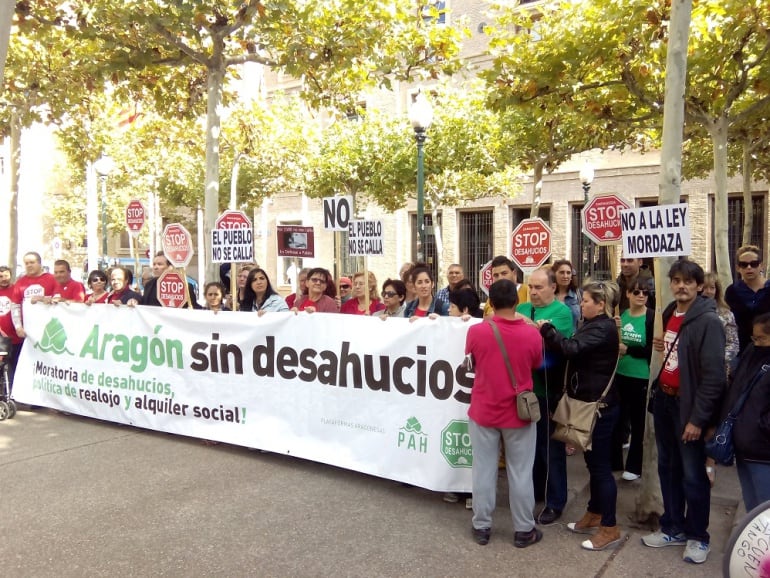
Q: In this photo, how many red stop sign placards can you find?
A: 7